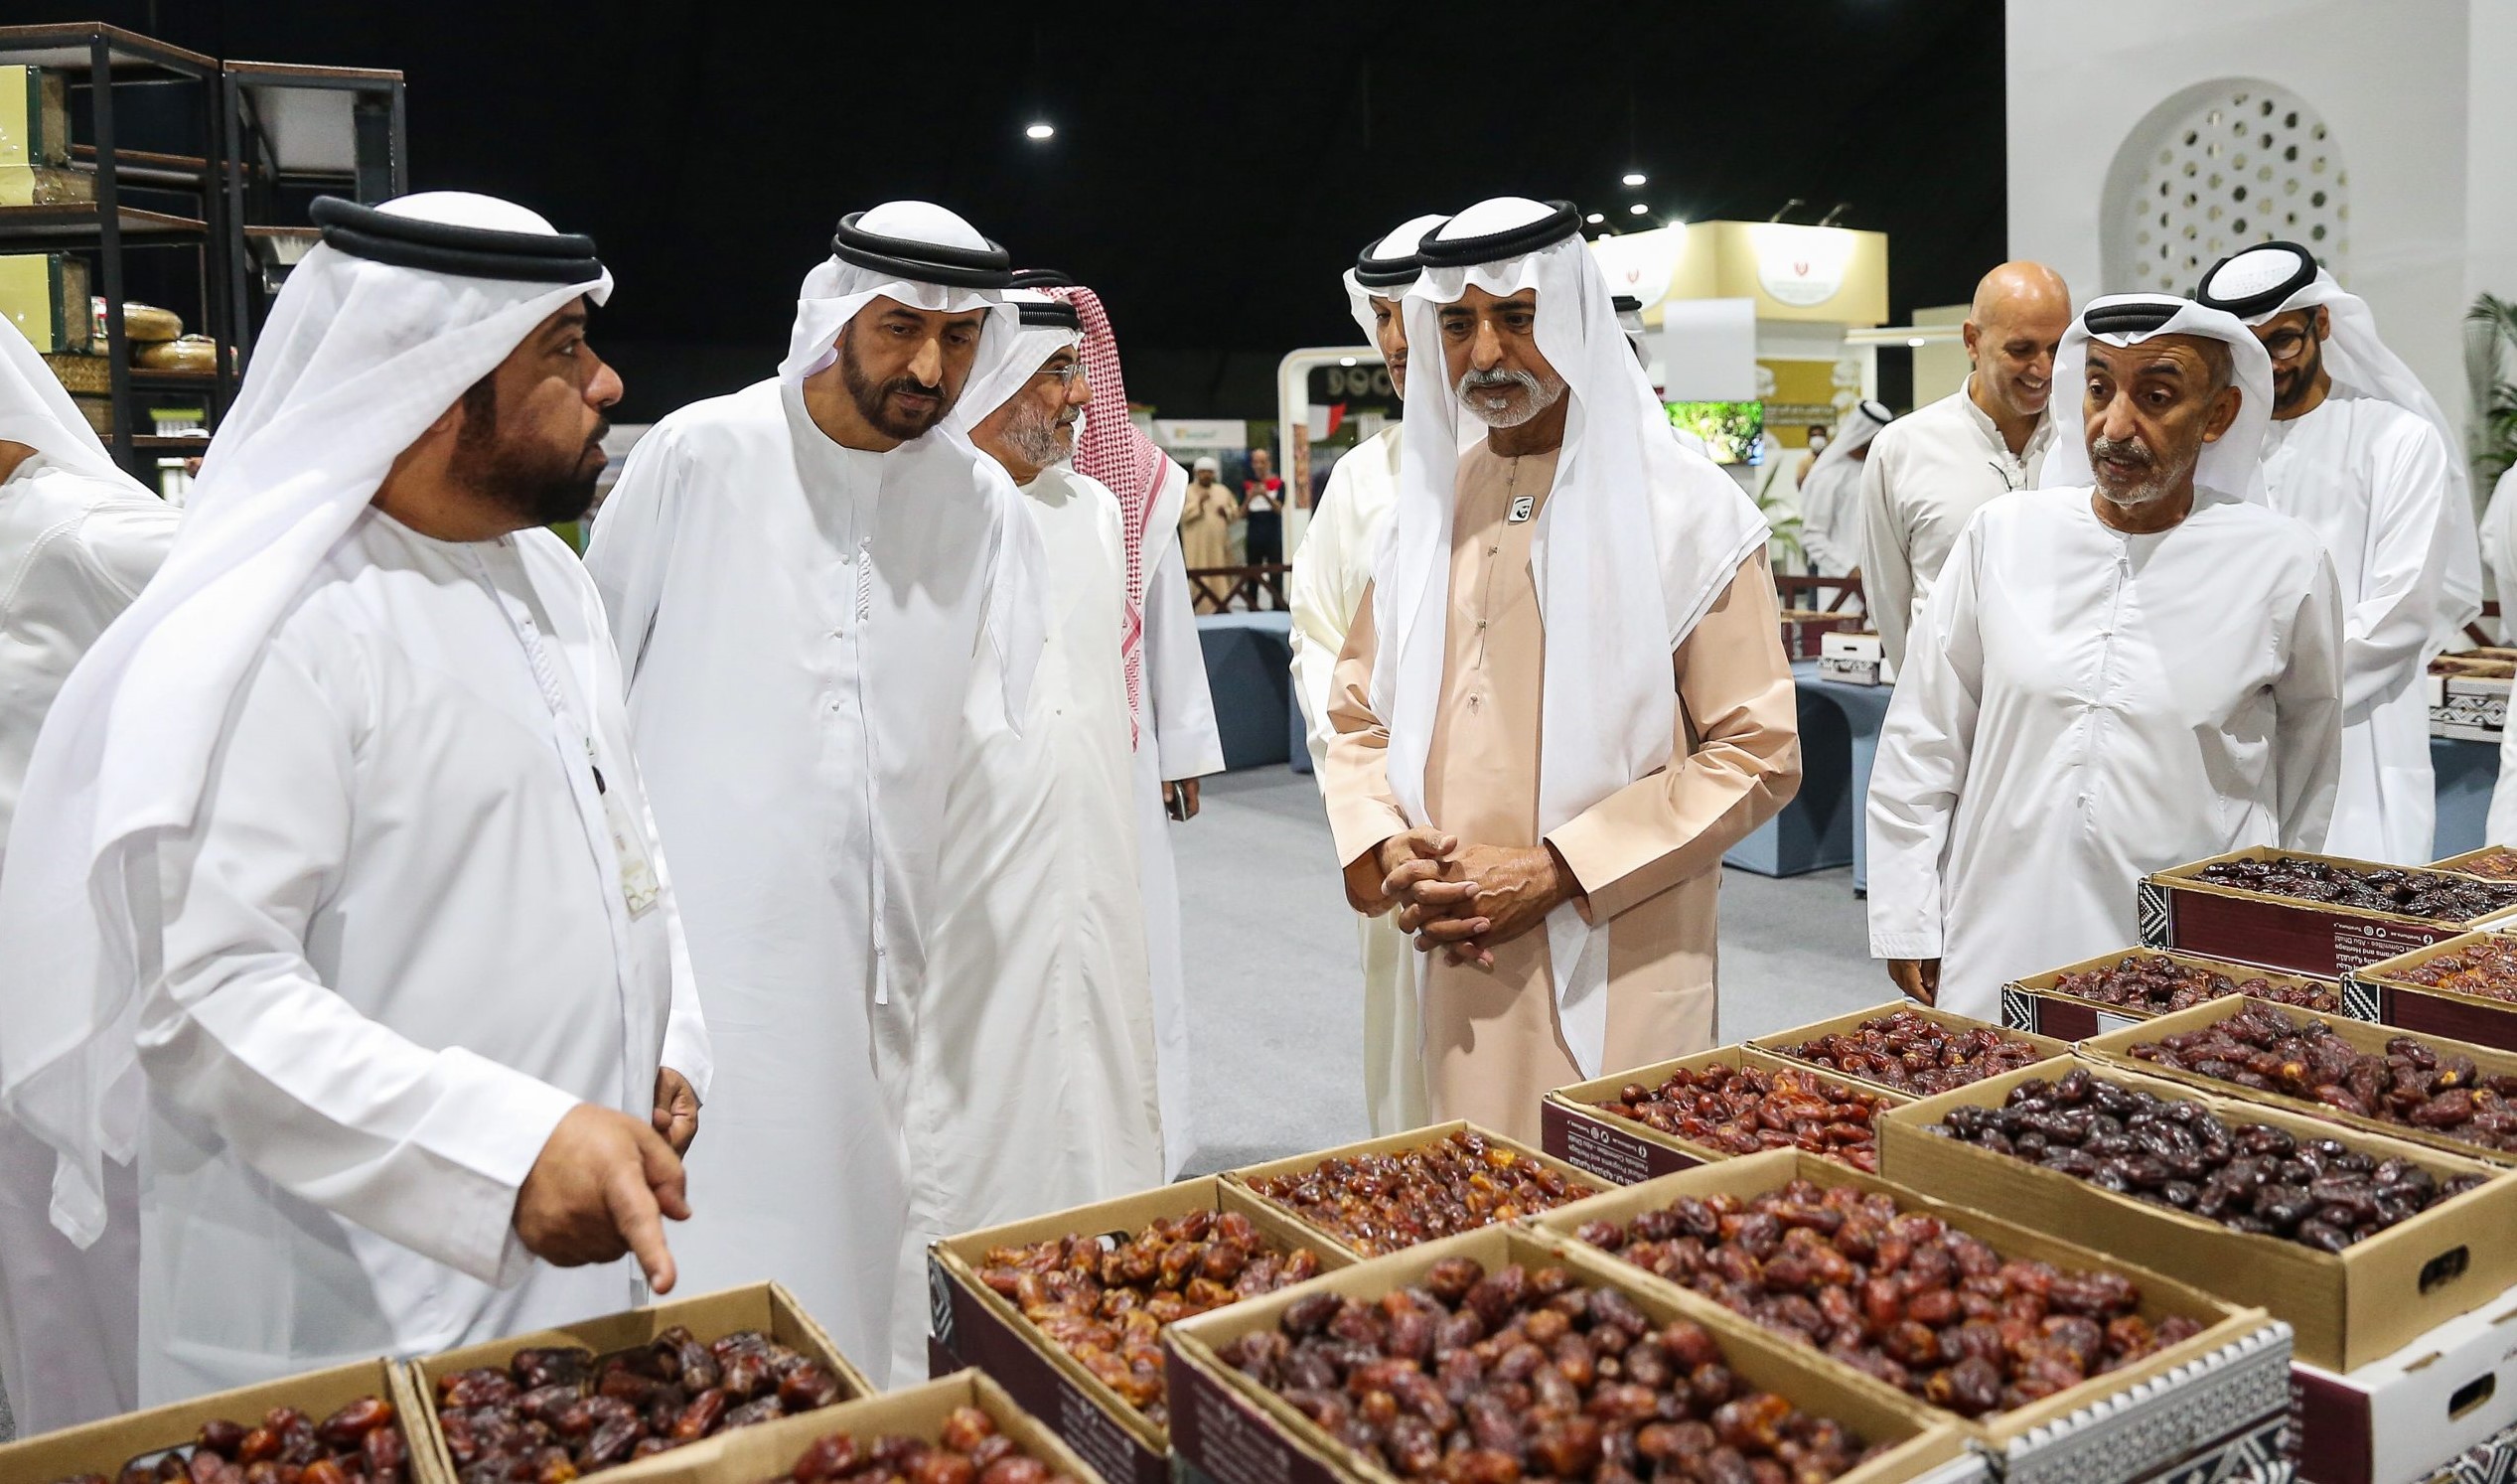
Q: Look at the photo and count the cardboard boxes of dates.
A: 15